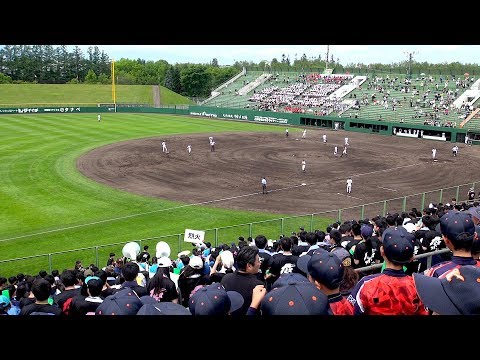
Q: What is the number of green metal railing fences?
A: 1